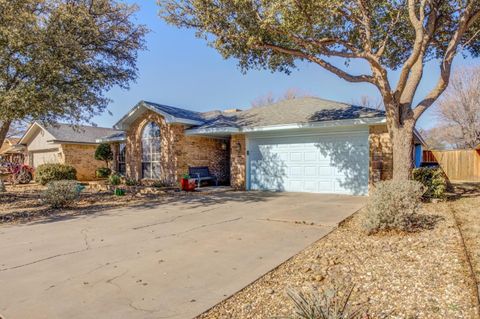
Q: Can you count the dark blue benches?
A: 1